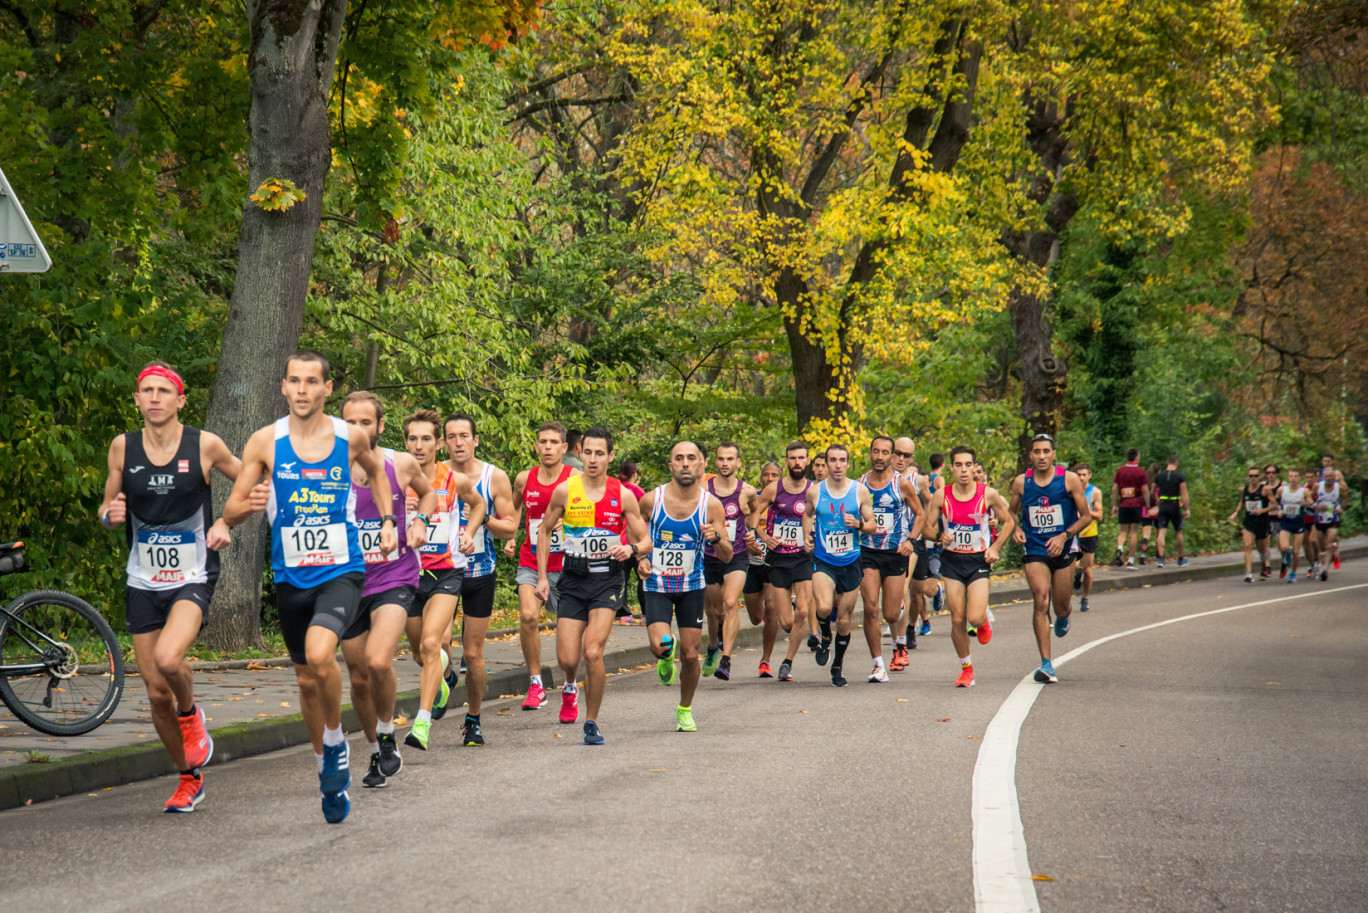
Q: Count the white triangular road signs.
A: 1